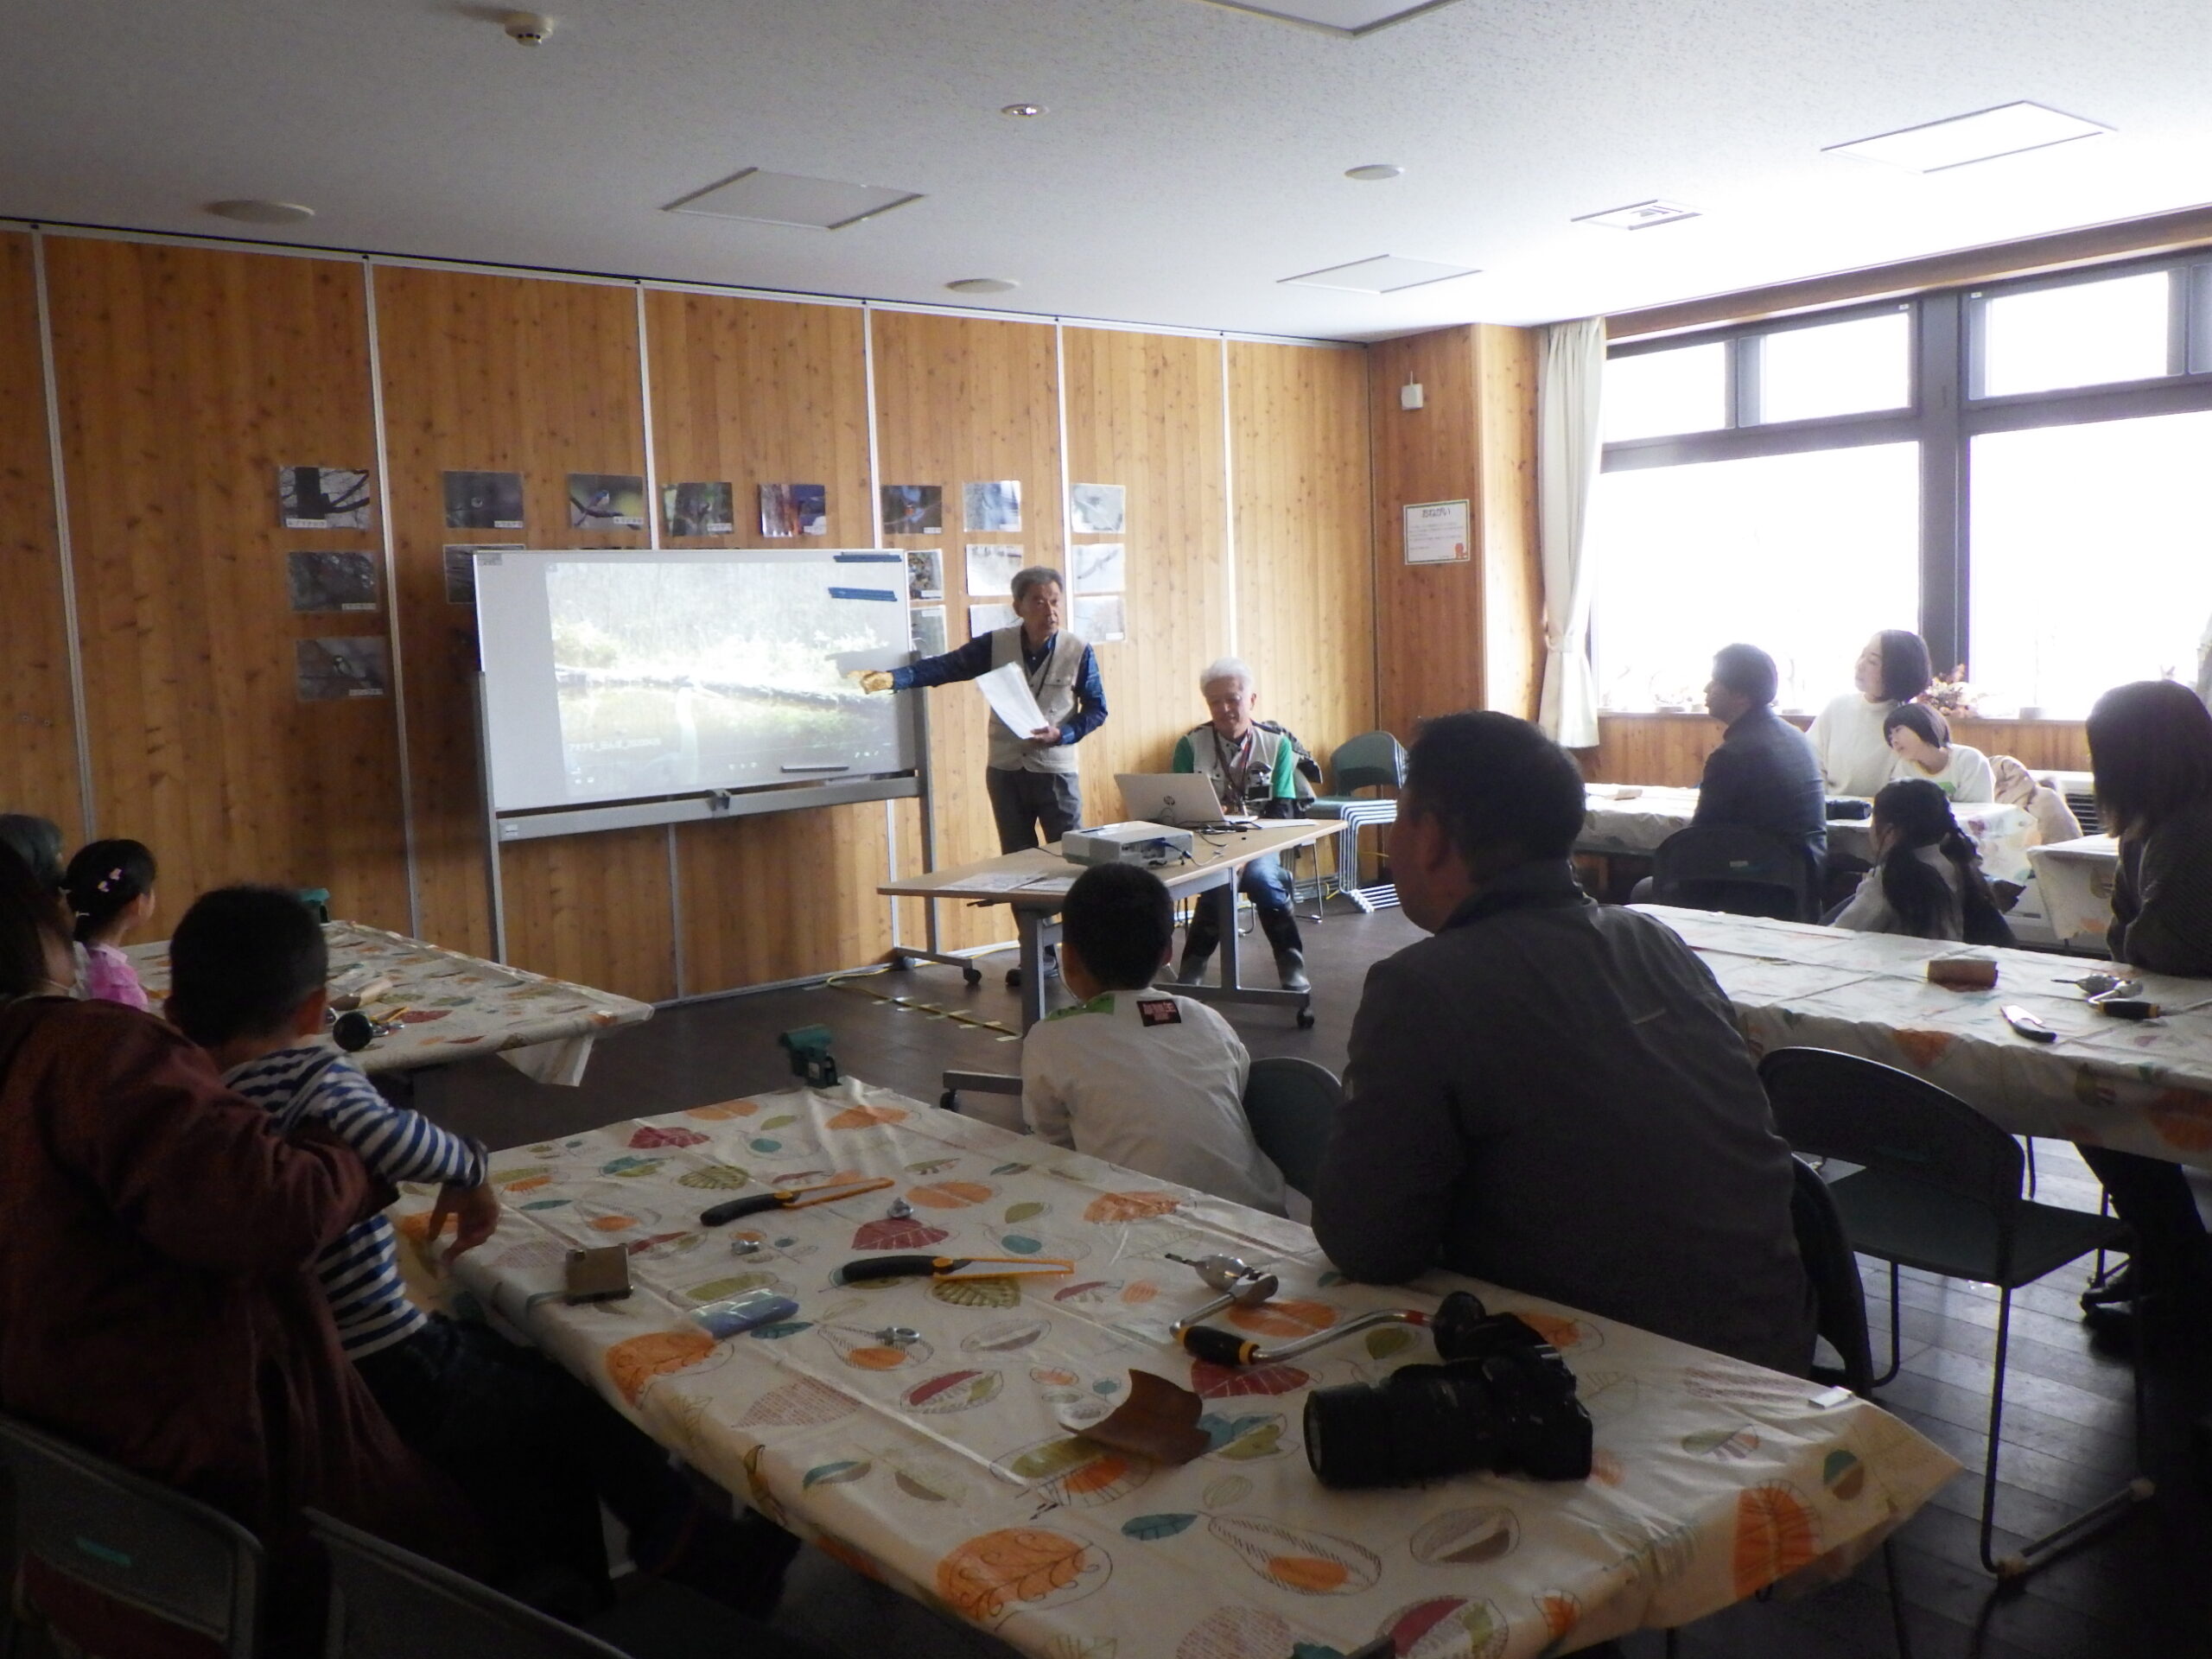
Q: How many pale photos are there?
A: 6